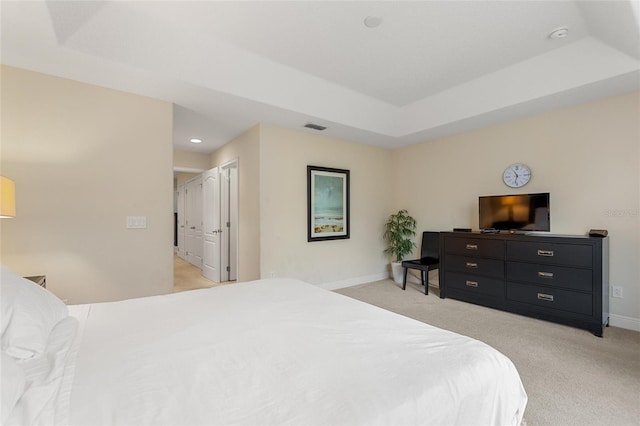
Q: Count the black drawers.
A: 6